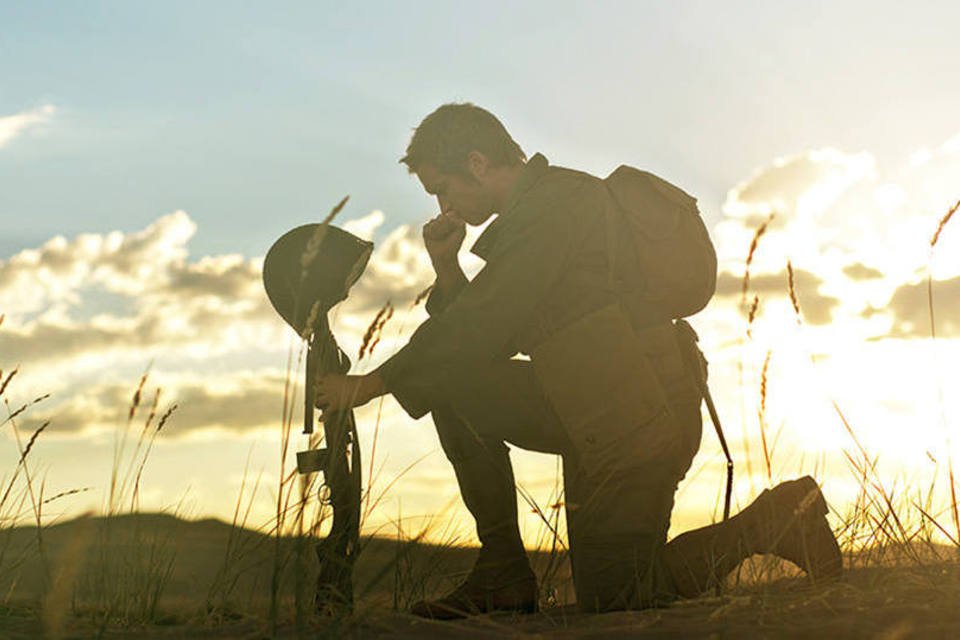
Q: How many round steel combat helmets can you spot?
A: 1